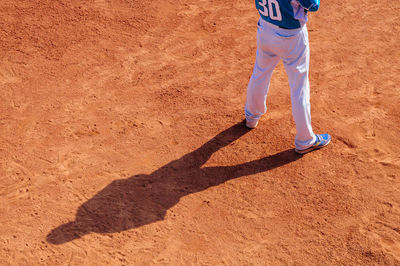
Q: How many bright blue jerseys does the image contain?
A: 1